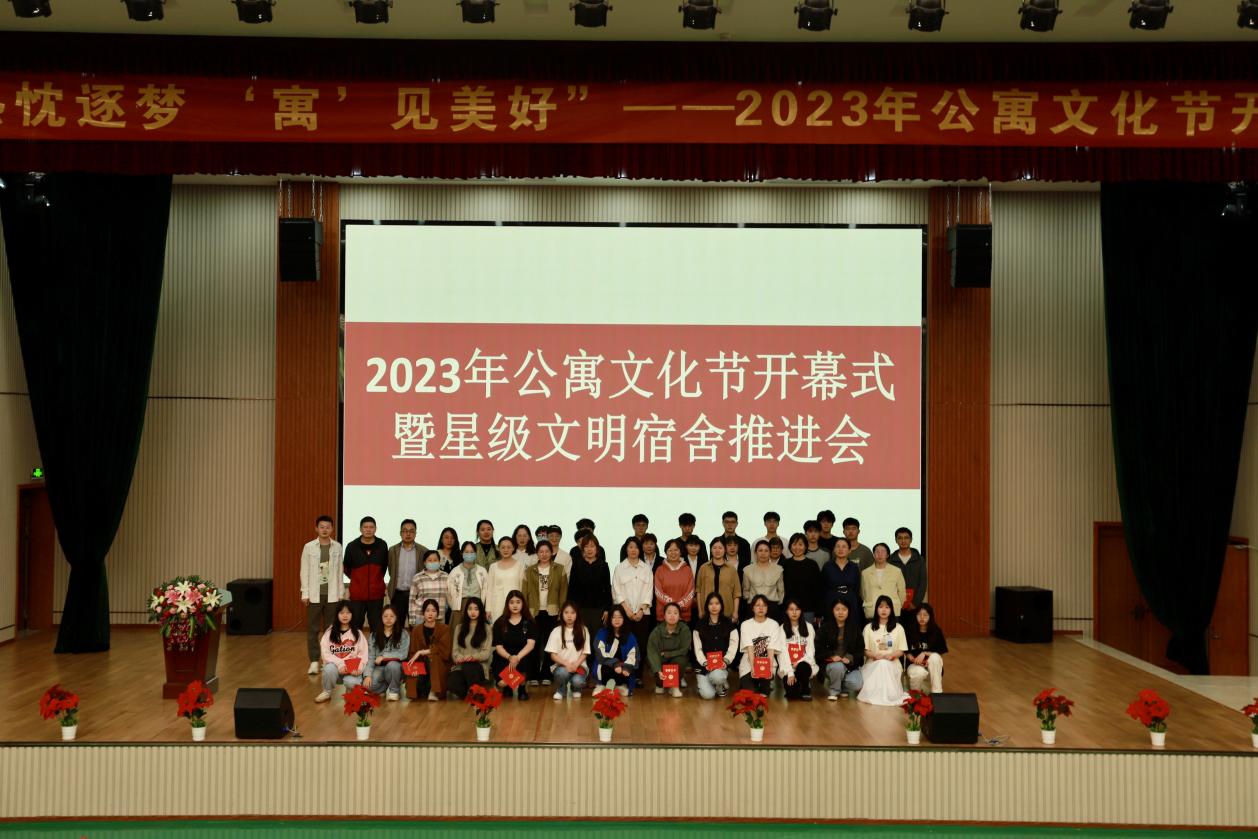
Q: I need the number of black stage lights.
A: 12